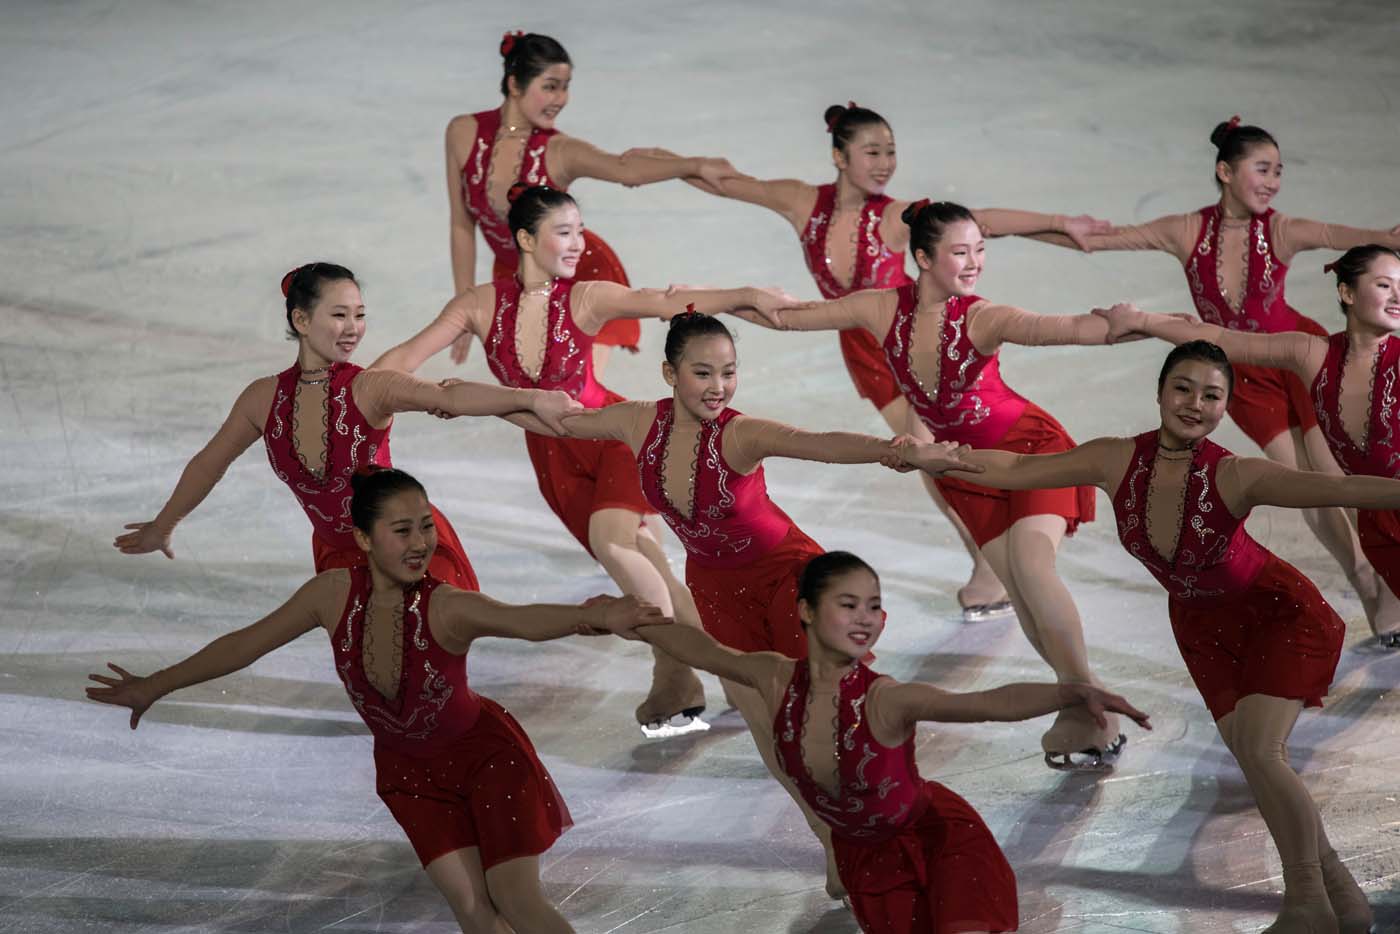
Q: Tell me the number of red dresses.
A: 11